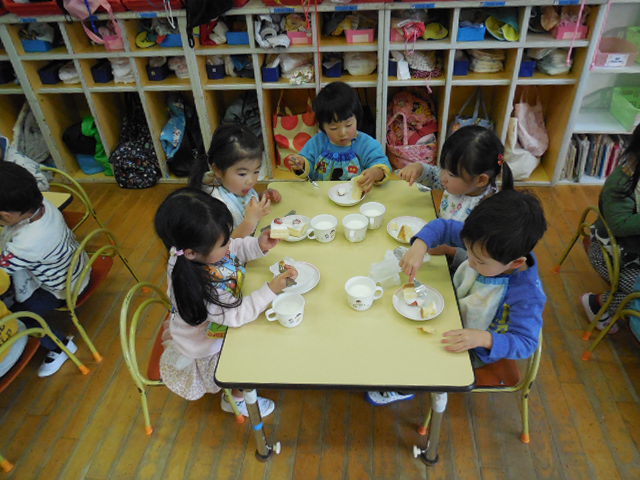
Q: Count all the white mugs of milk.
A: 5